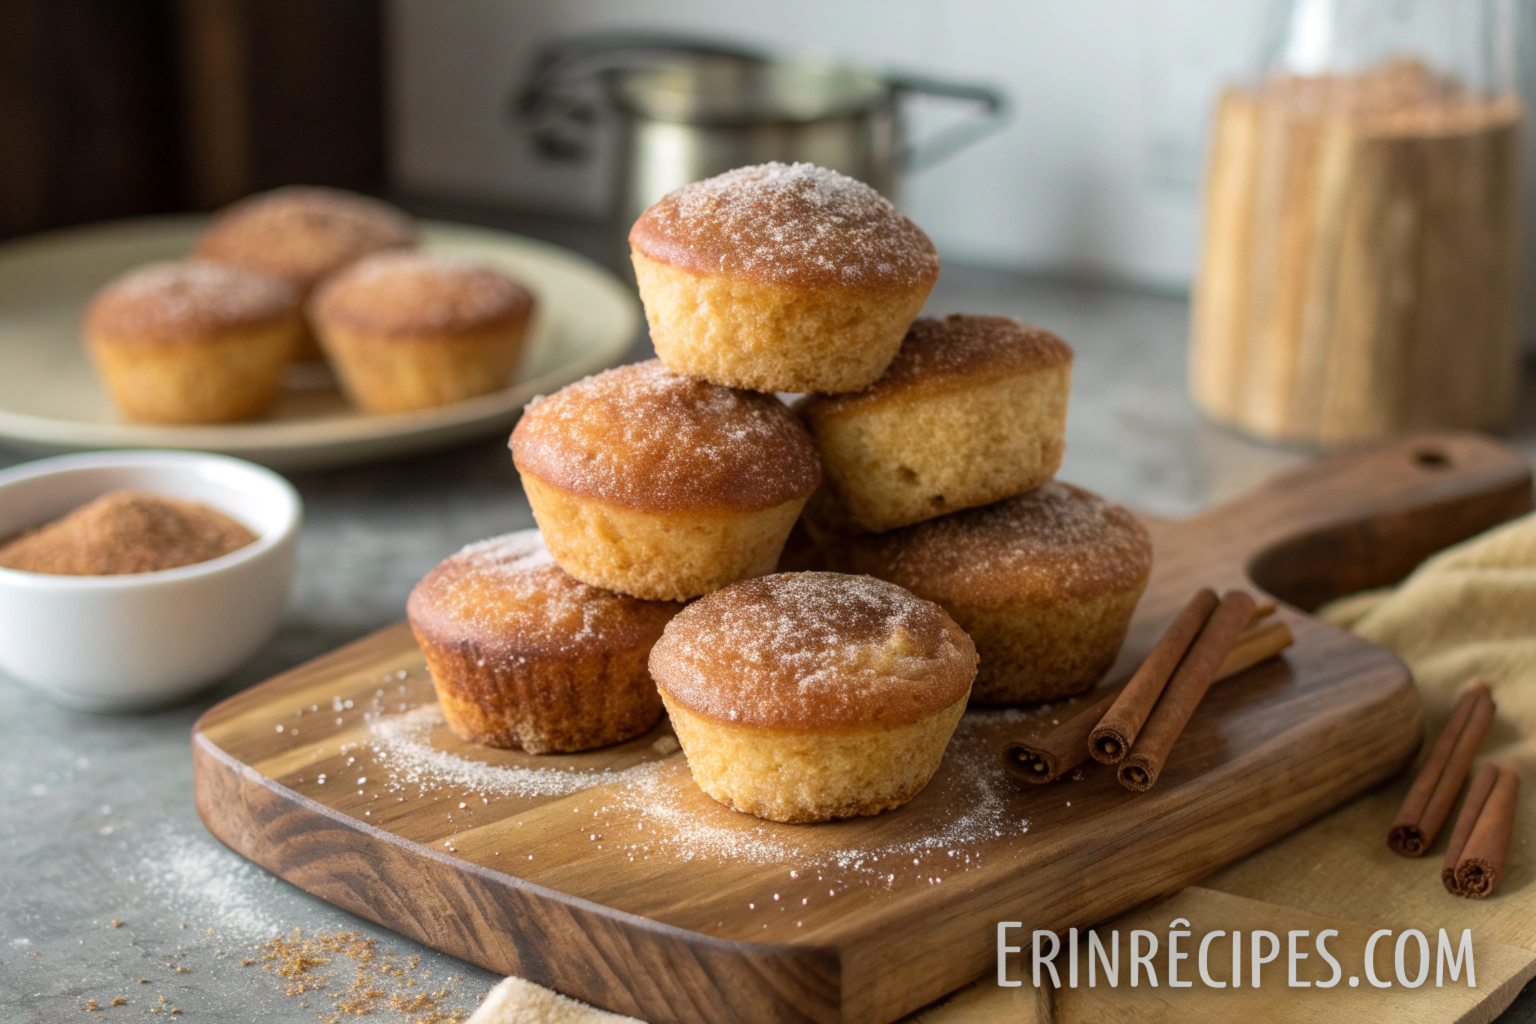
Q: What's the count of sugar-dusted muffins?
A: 9